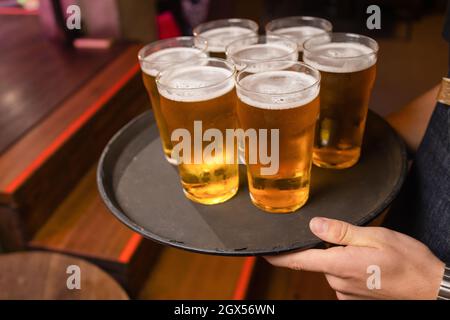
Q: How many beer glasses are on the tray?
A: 7